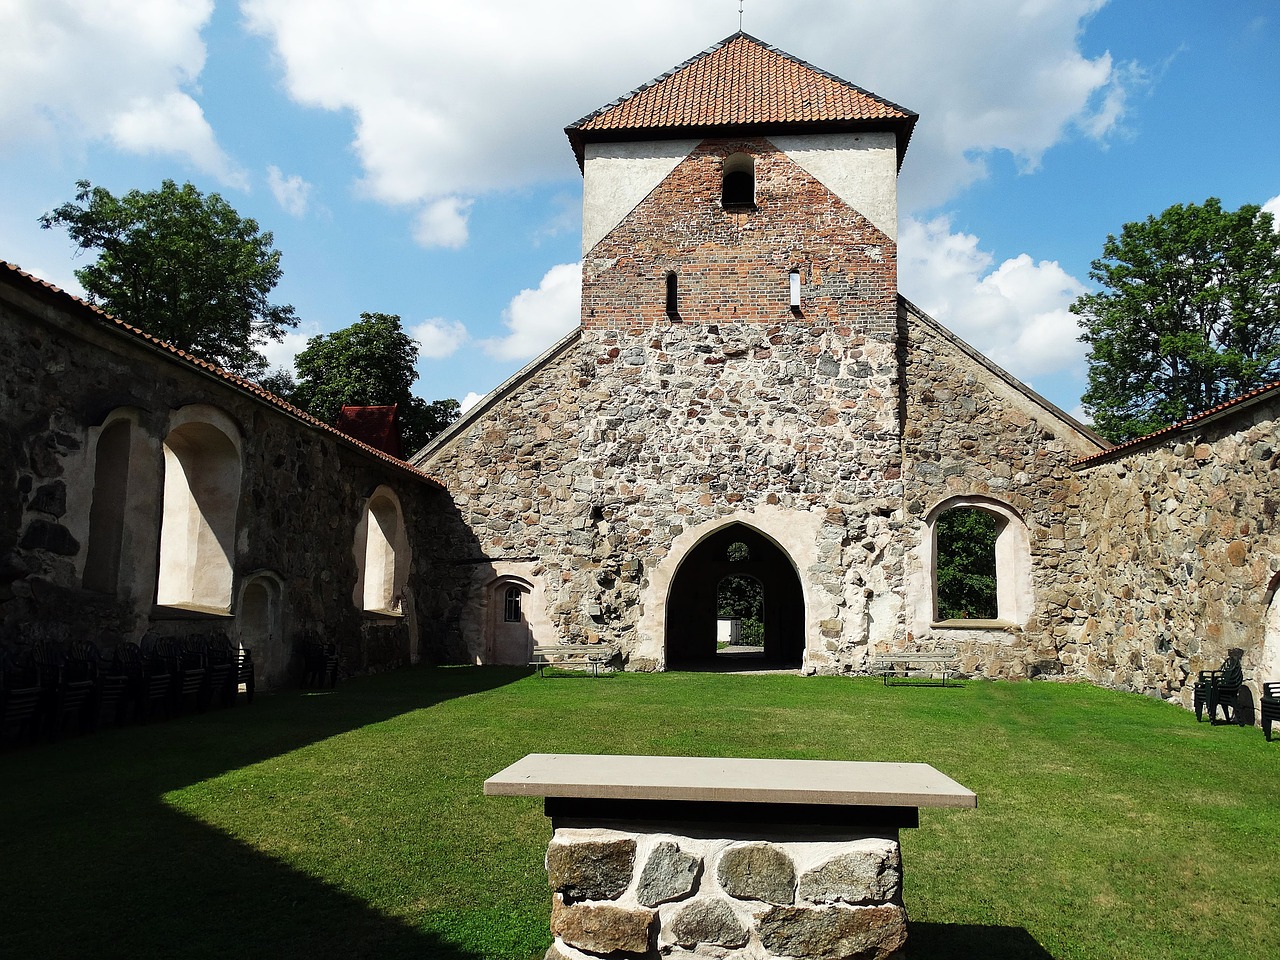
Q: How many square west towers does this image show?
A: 1